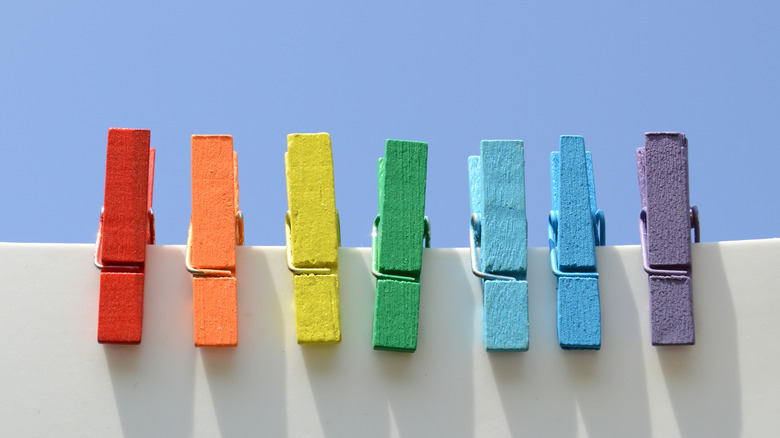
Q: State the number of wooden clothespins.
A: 7